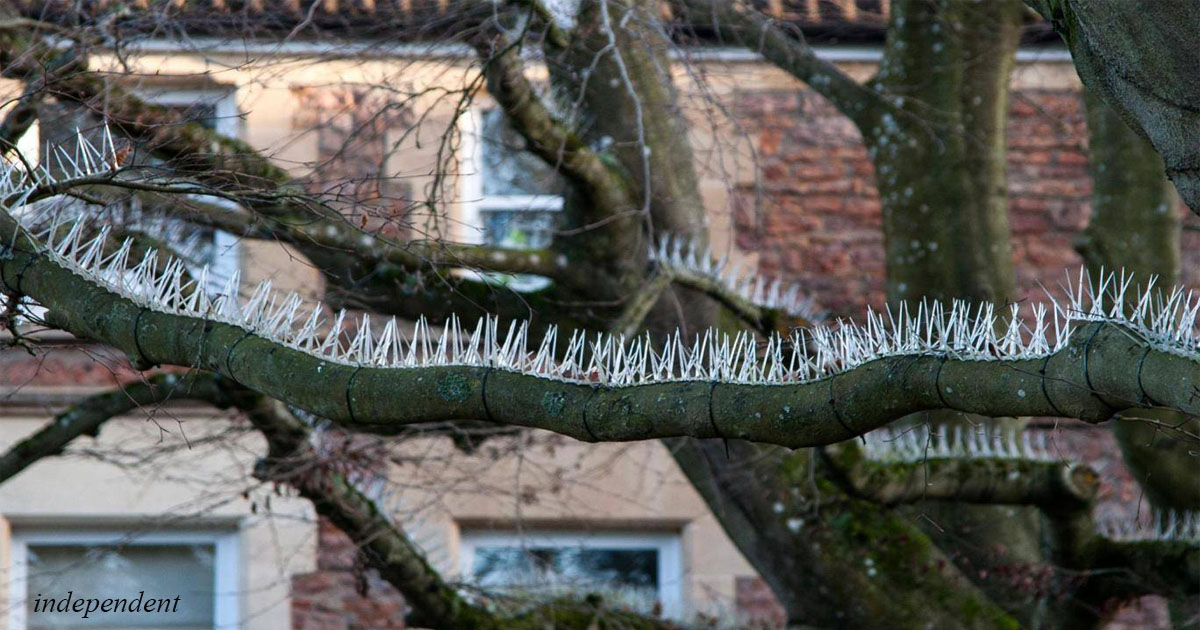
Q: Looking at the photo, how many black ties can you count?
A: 13